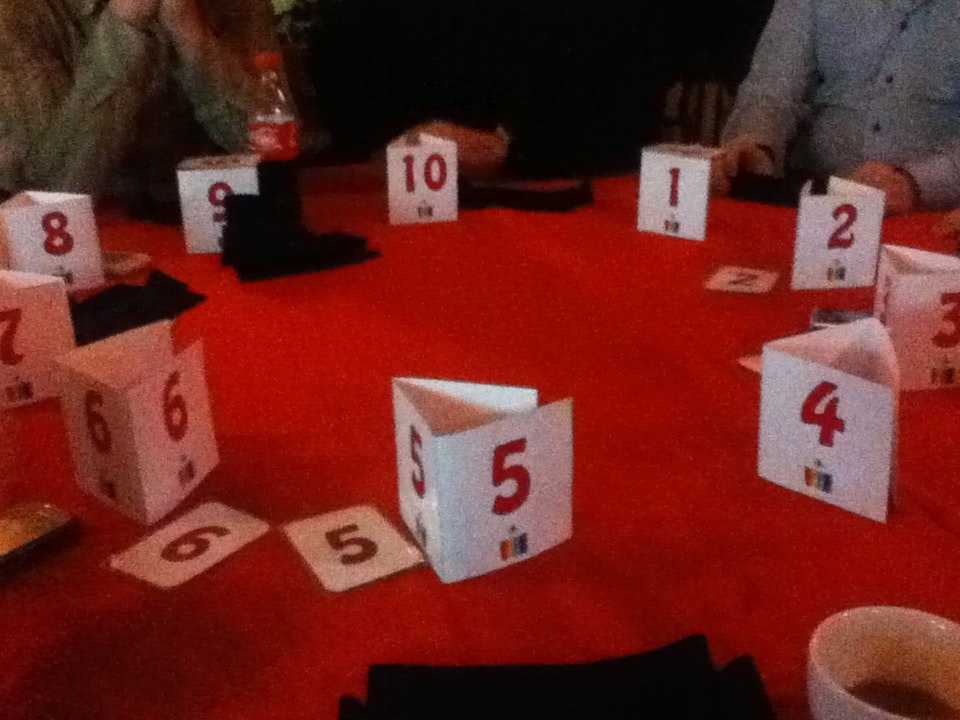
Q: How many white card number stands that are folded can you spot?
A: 10